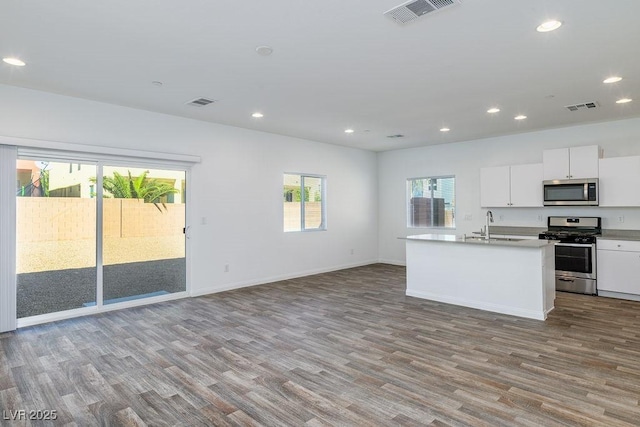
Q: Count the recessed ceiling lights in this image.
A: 9